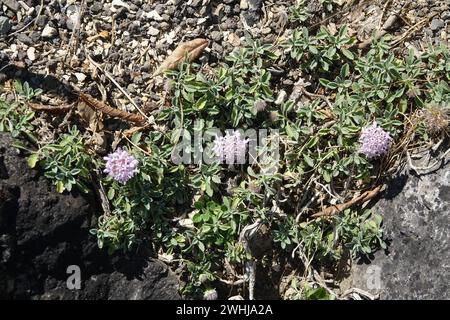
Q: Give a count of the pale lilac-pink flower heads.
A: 3